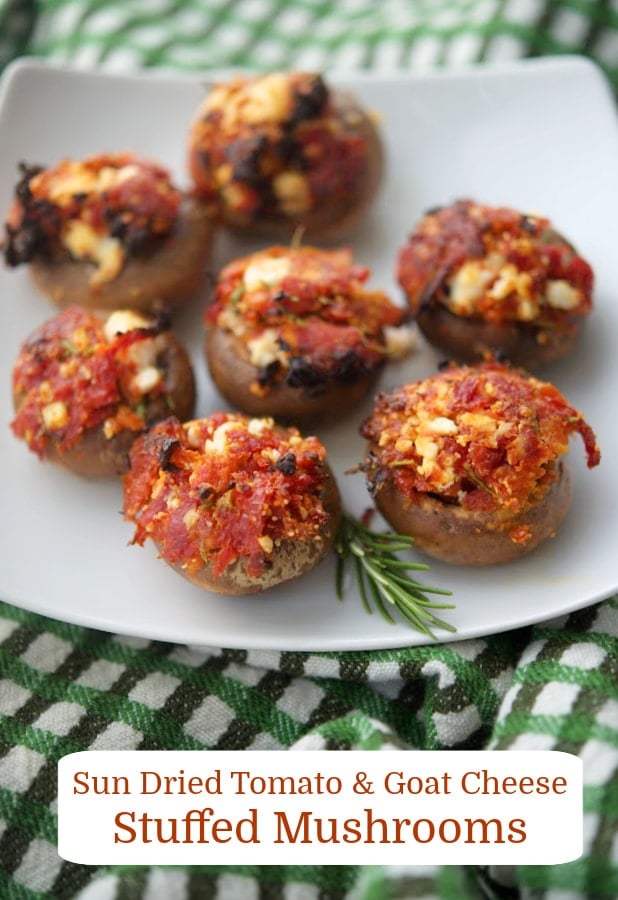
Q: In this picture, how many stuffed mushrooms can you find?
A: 7